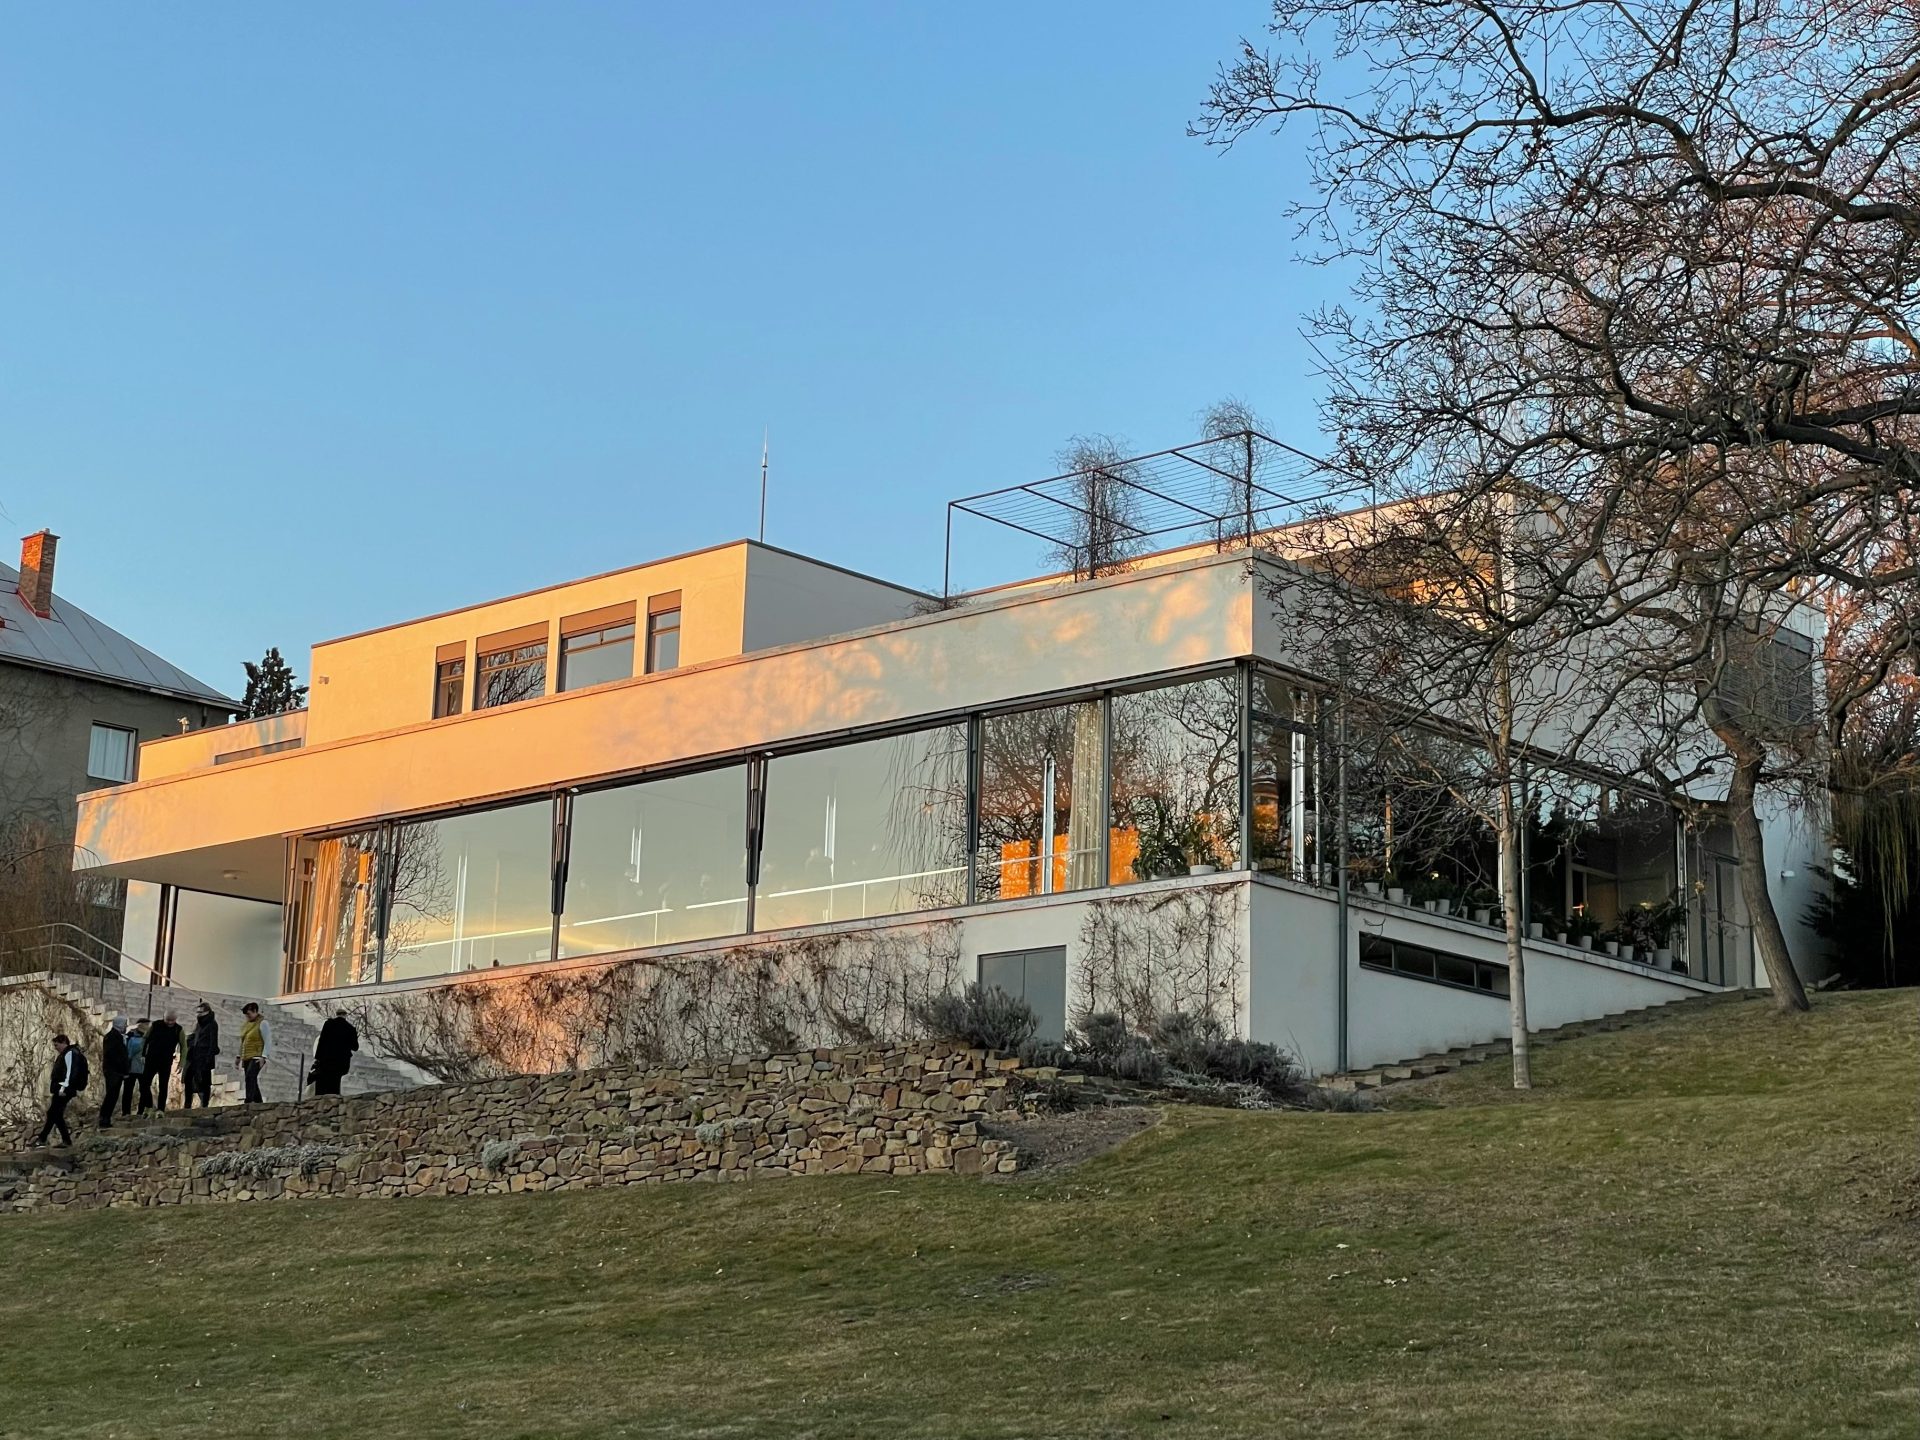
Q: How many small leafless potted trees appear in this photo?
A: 2